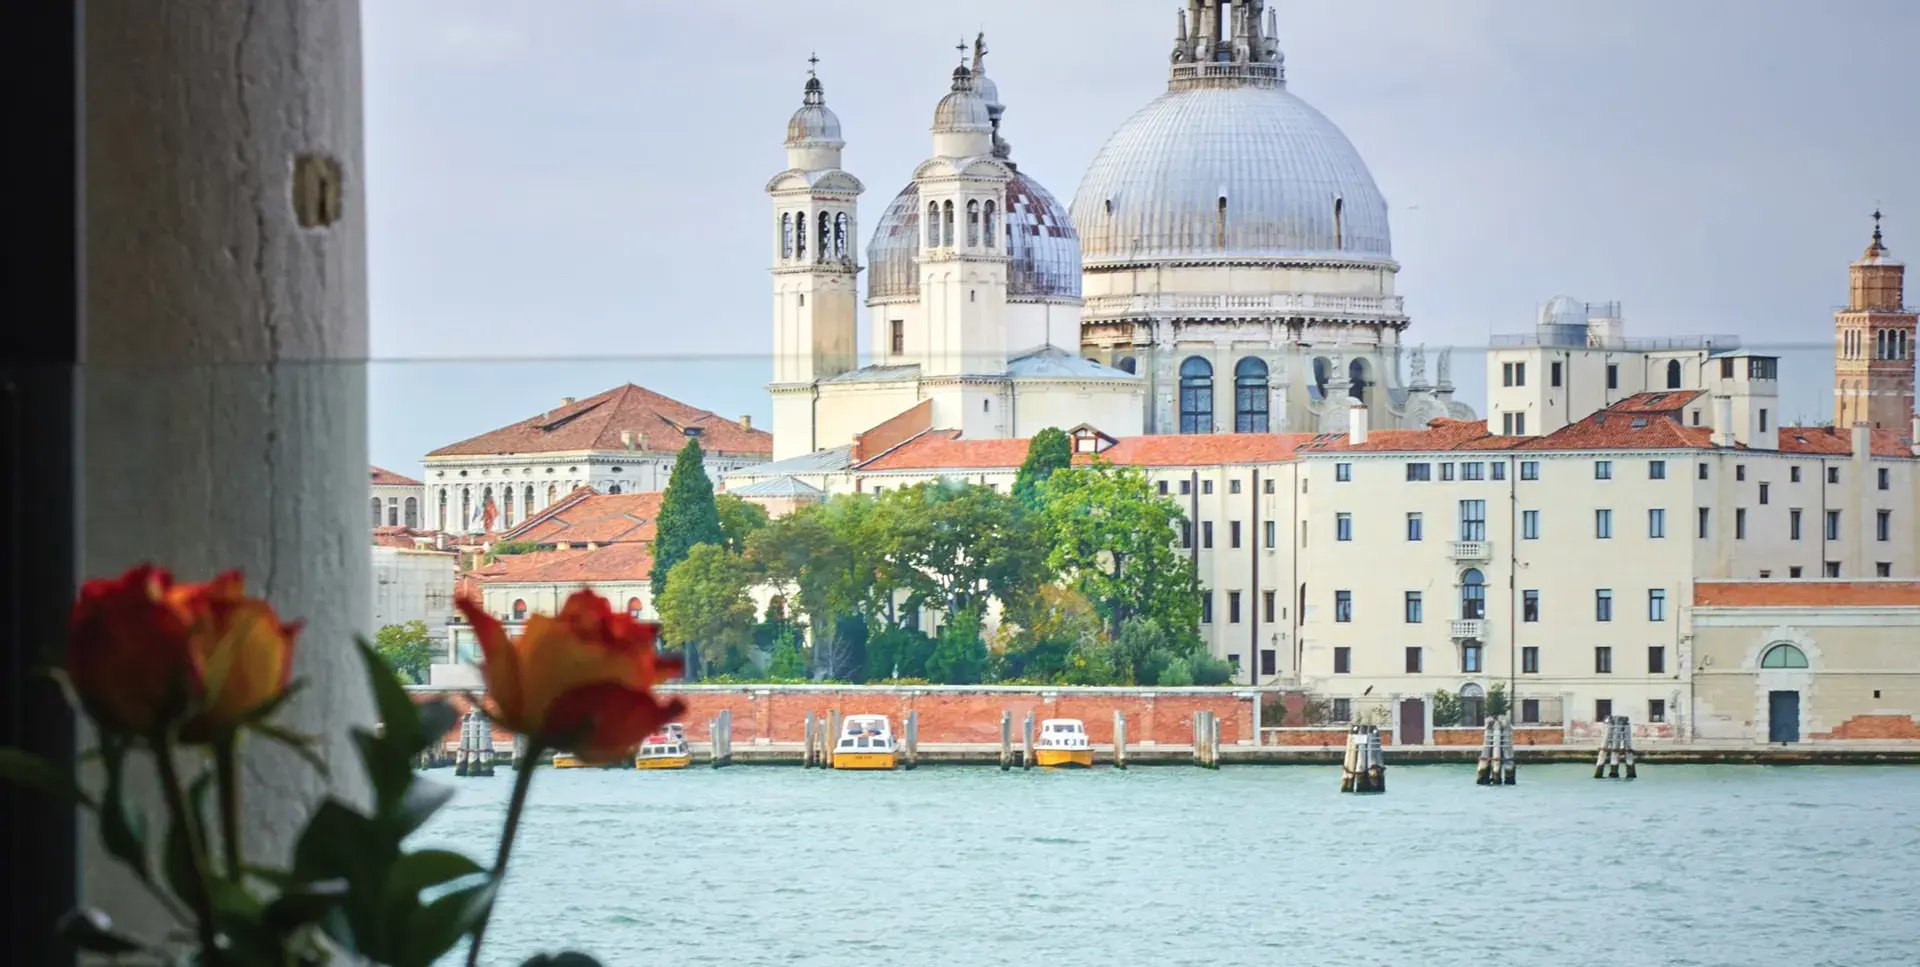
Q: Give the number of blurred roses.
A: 3